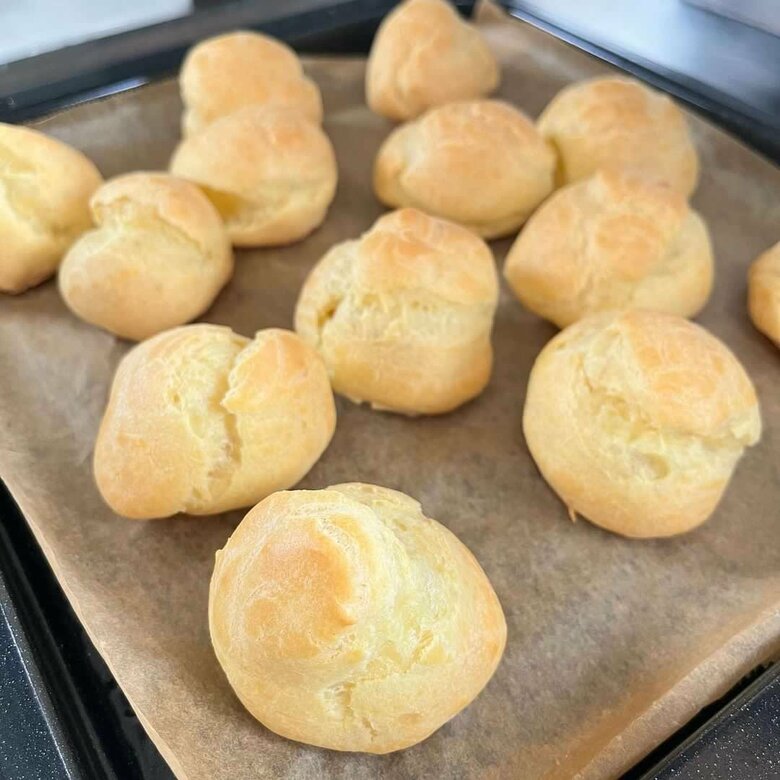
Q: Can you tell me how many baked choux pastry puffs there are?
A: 13